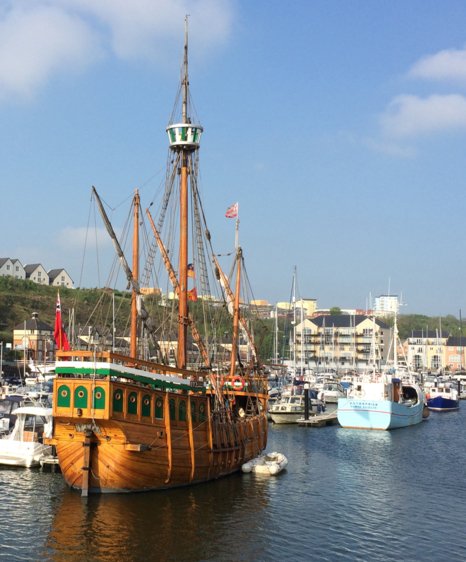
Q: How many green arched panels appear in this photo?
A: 11